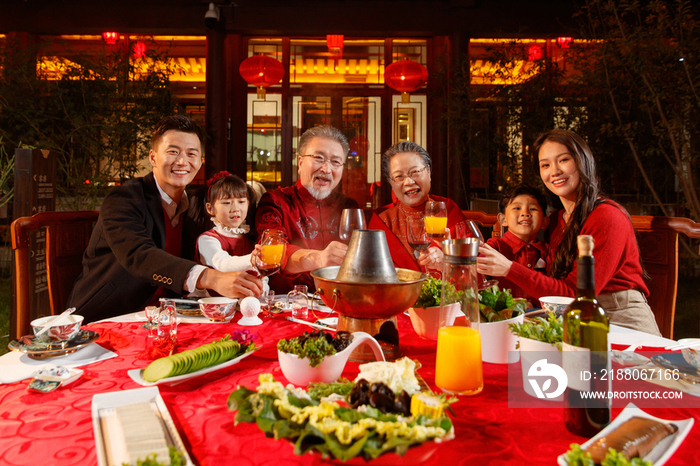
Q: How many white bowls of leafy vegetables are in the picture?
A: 4